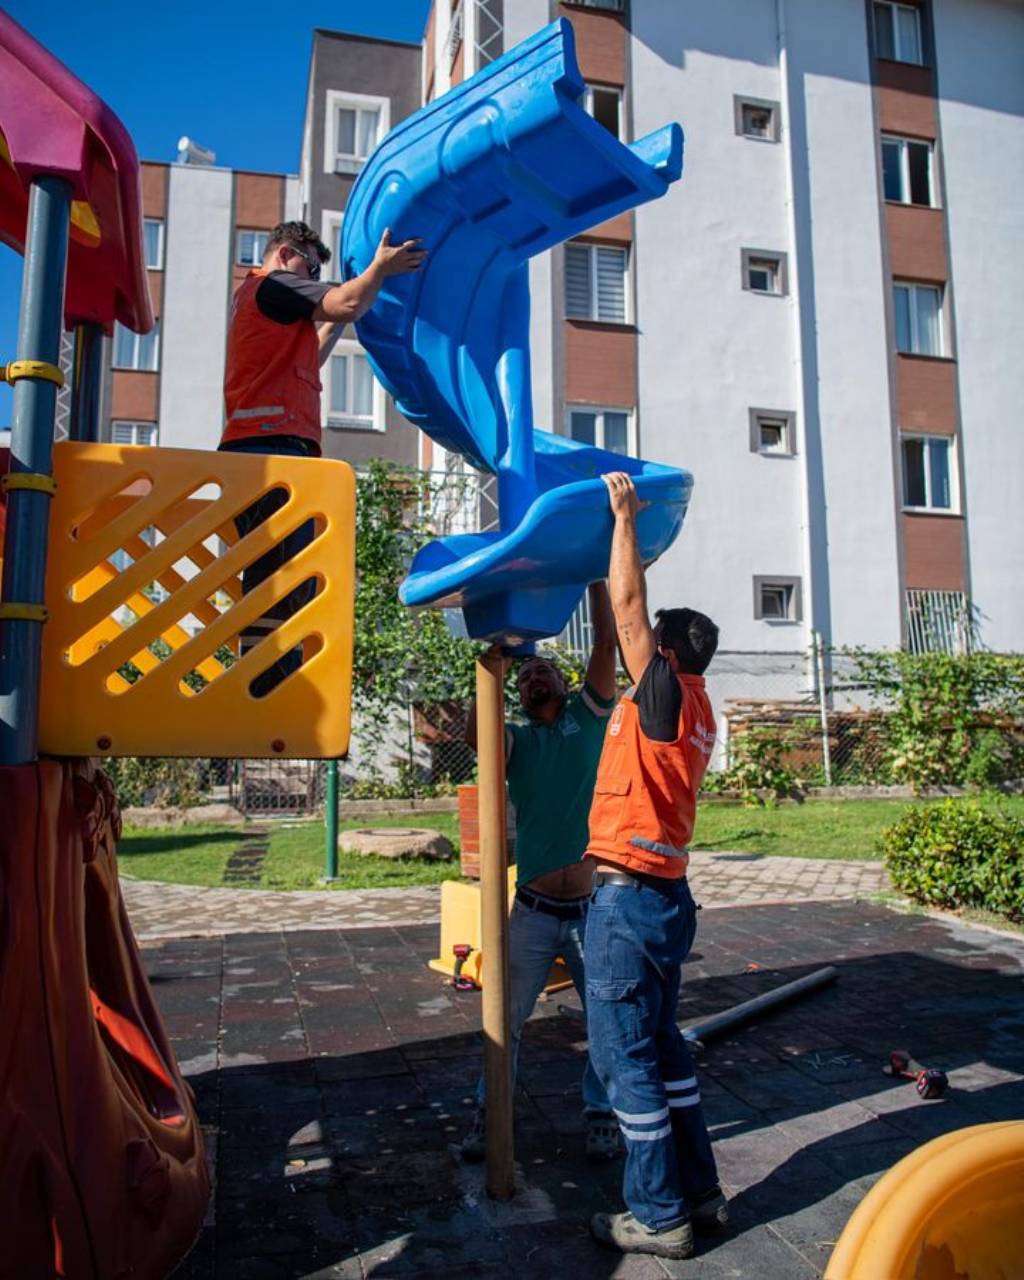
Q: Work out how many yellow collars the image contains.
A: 3